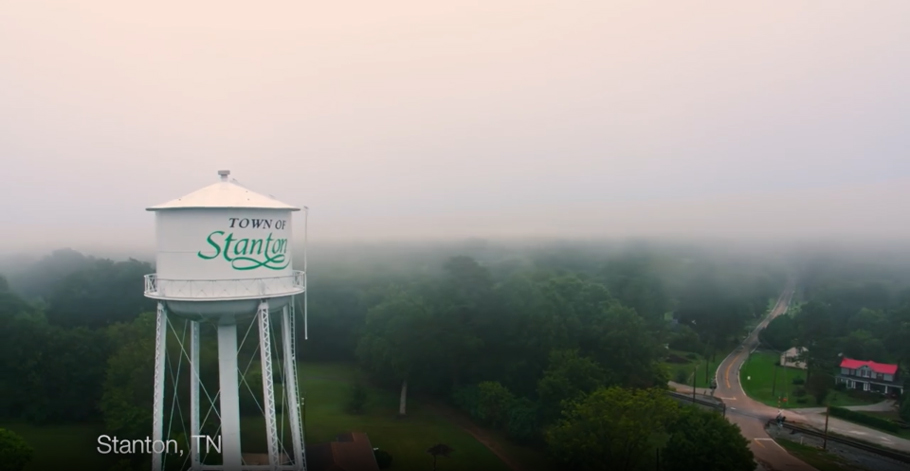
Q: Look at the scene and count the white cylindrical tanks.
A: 1